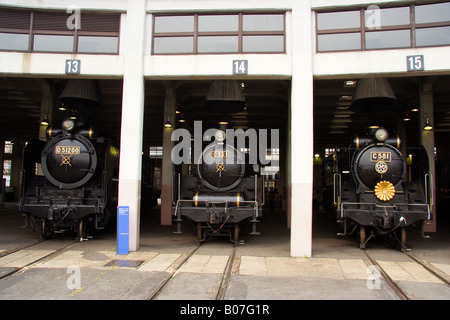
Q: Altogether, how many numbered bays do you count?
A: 3